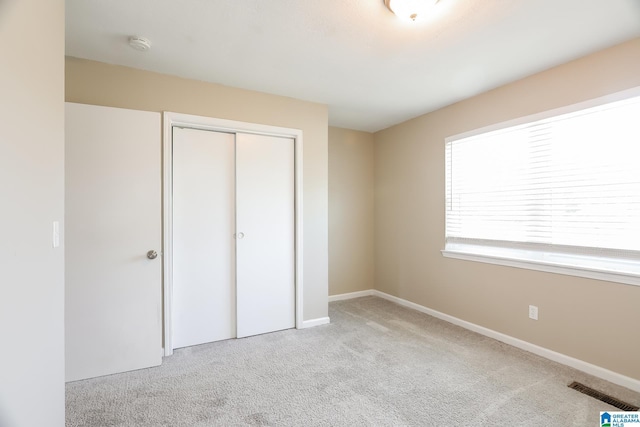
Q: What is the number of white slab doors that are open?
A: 1